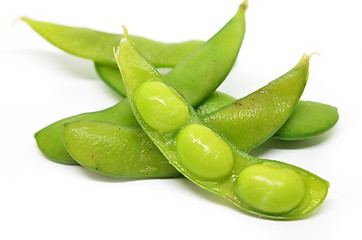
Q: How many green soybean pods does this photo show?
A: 5